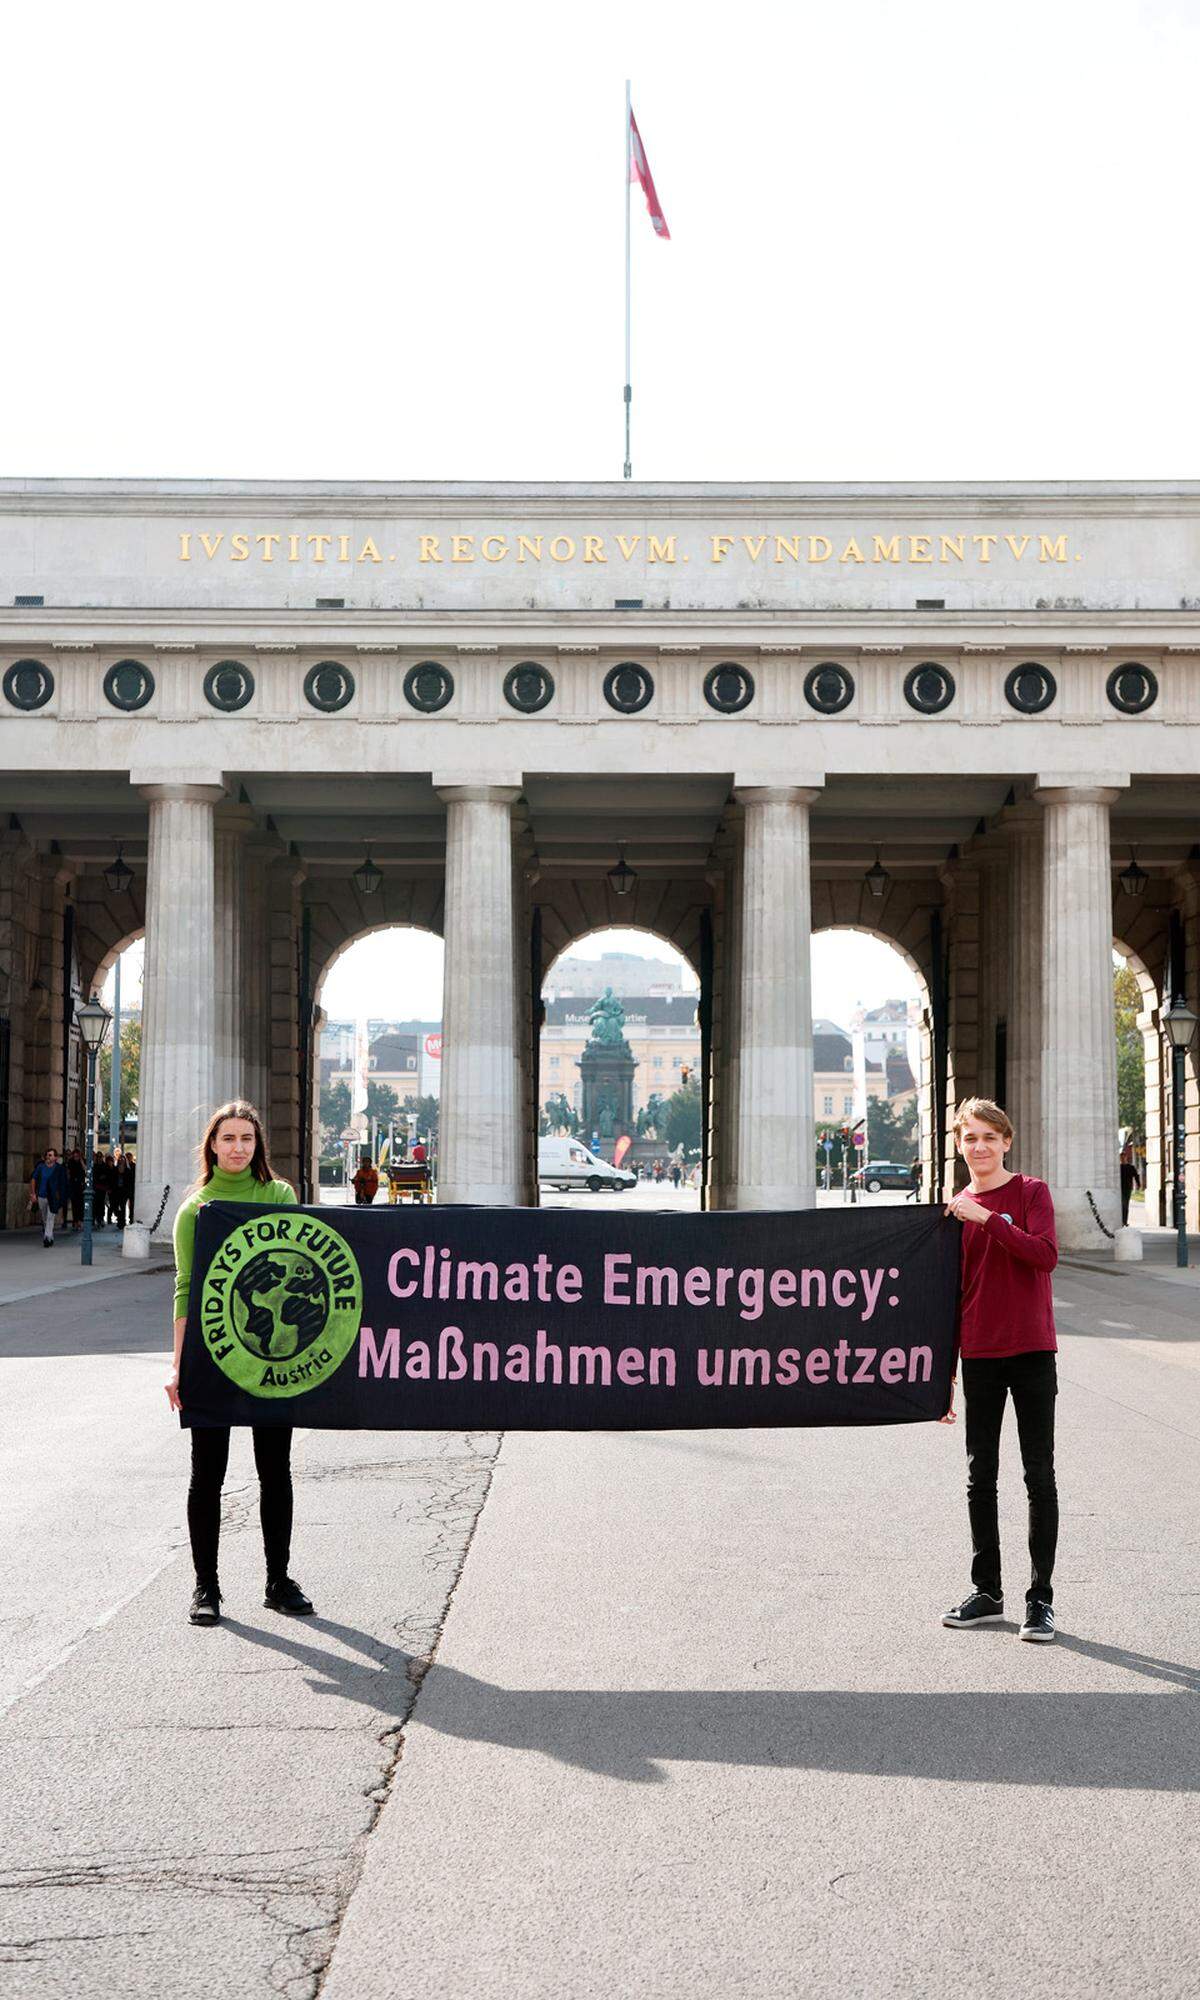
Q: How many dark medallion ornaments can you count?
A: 12